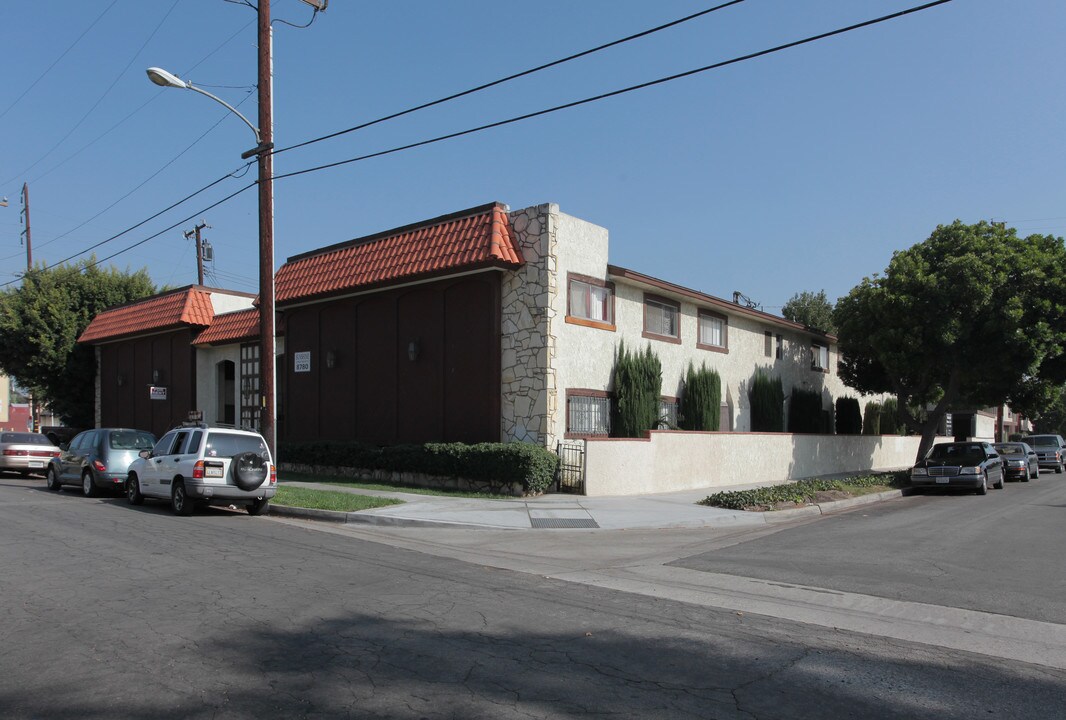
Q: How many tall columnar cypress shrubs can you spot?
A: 7